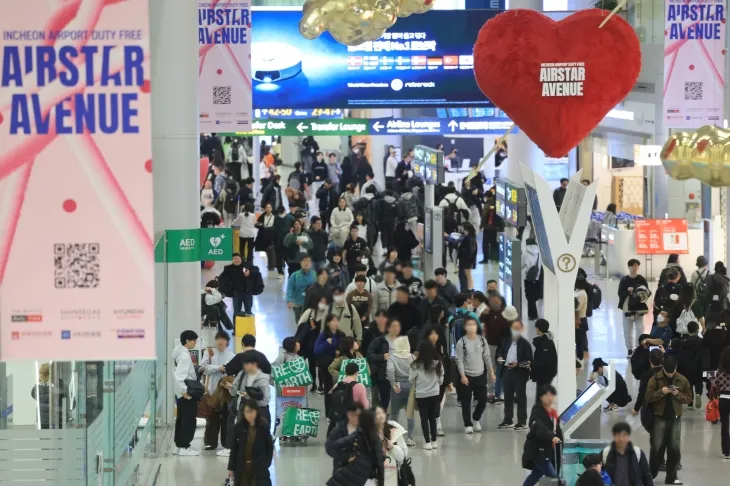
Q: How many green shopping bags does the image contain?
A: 3